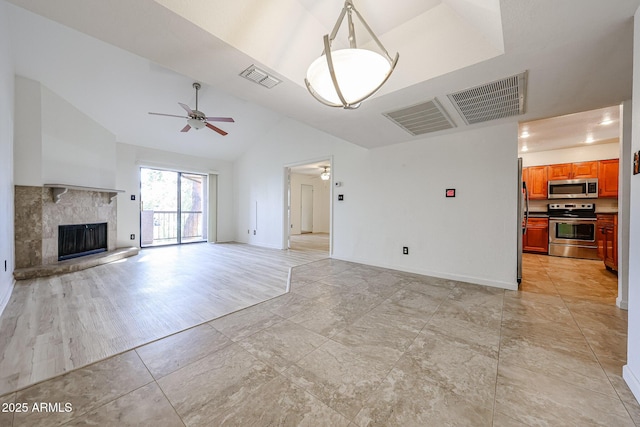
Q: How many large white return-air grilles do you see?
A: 2